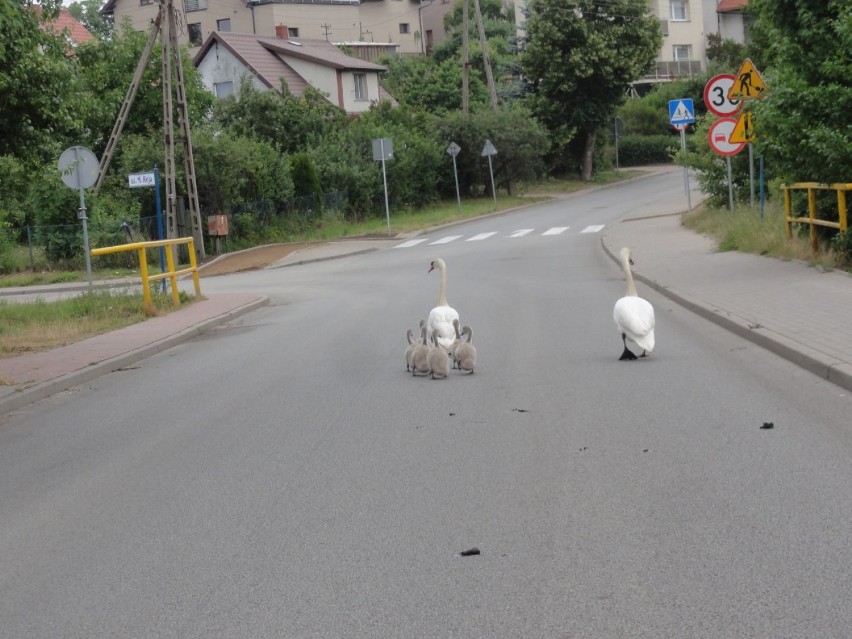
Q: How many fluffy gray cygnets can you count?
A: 6